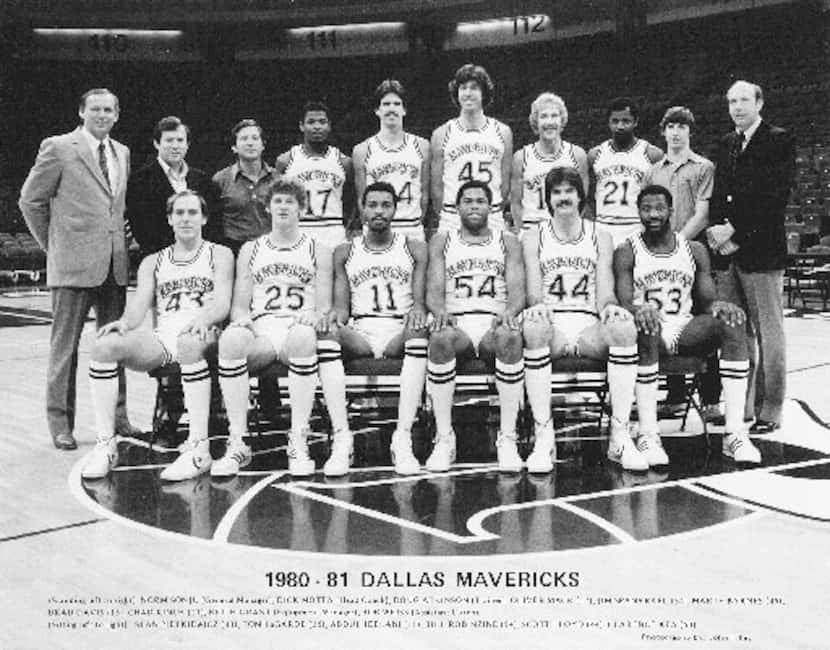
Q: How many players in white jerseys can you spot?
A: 11